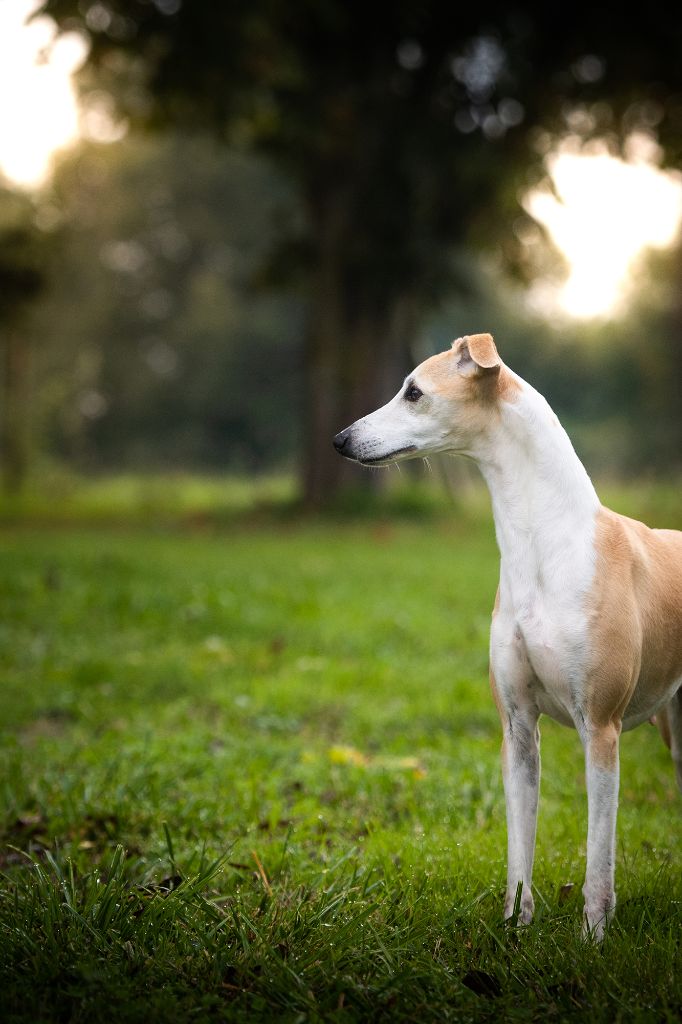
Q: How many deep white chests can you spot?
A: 1